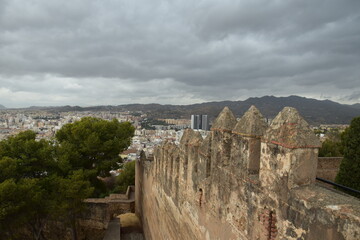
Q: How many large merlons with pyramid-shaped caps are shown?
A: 3